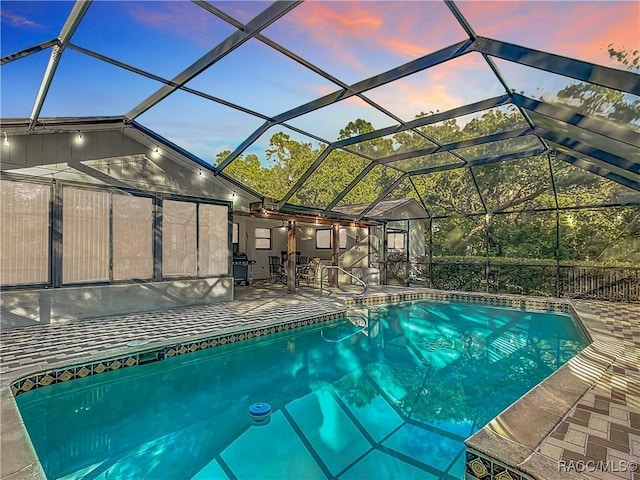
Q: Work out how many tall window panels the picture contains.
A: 5